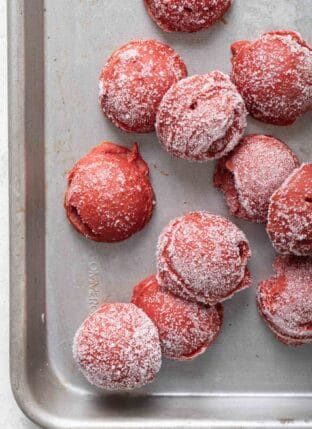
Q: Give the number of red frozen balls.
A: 11